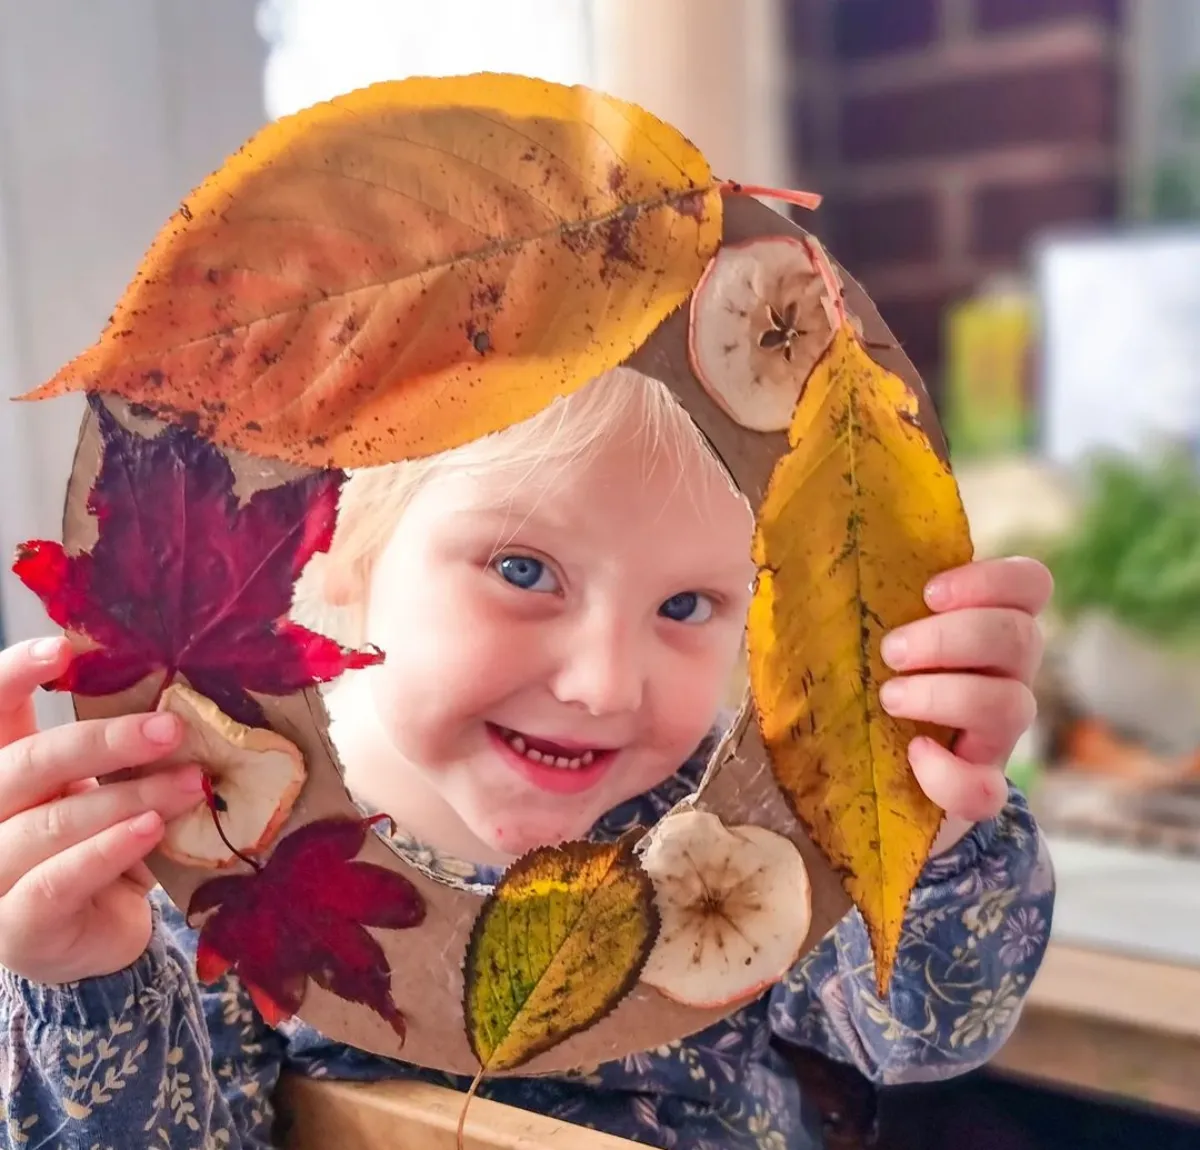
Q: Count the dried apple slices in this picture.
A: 3